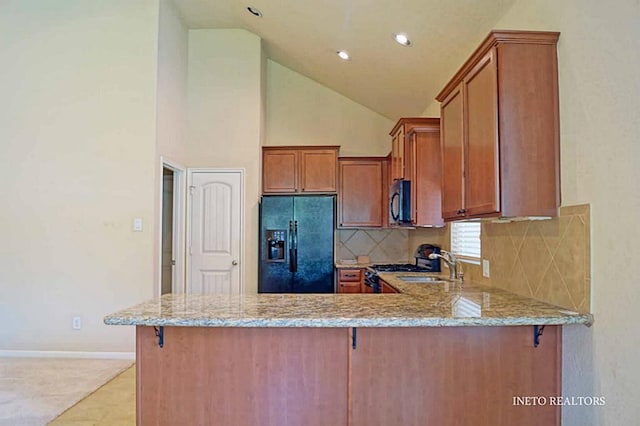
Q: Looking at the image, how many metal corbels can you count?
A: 3